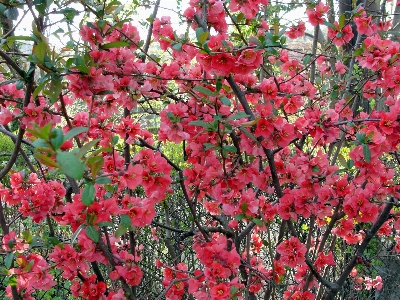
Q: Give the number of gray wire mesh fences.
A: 0